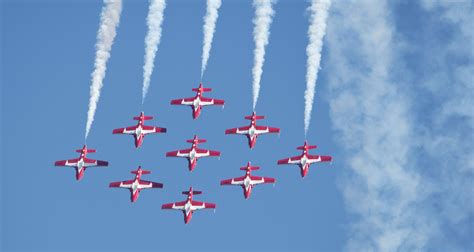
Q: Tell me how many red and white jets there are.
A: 9